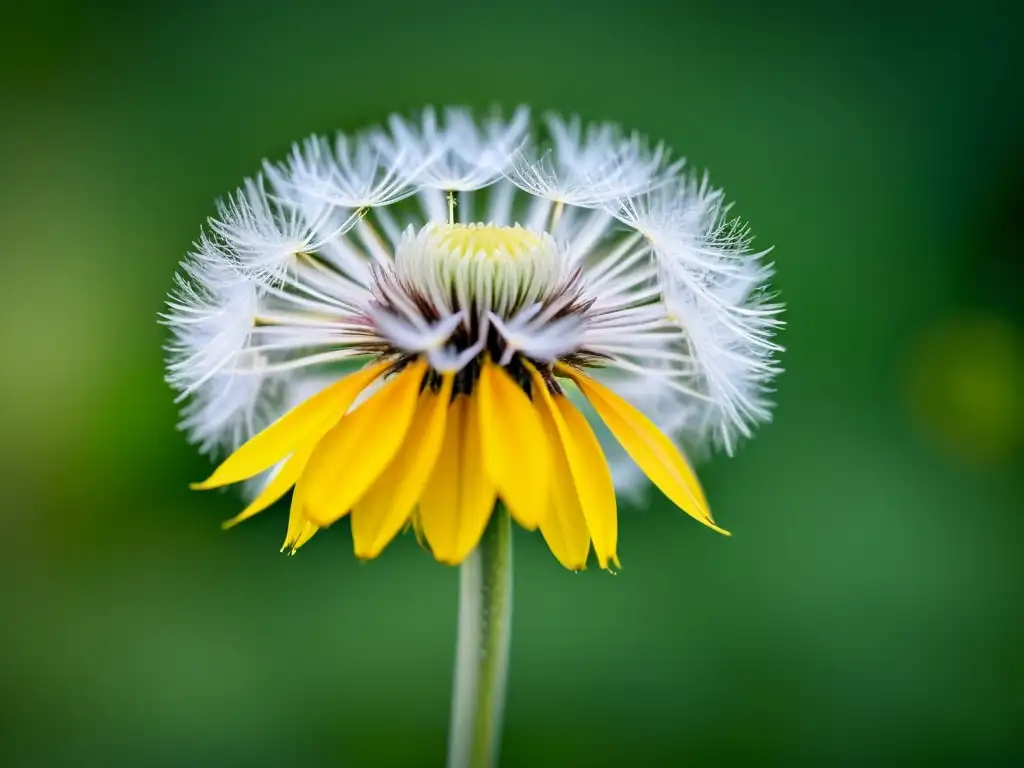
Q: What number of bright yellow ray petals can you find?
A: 10